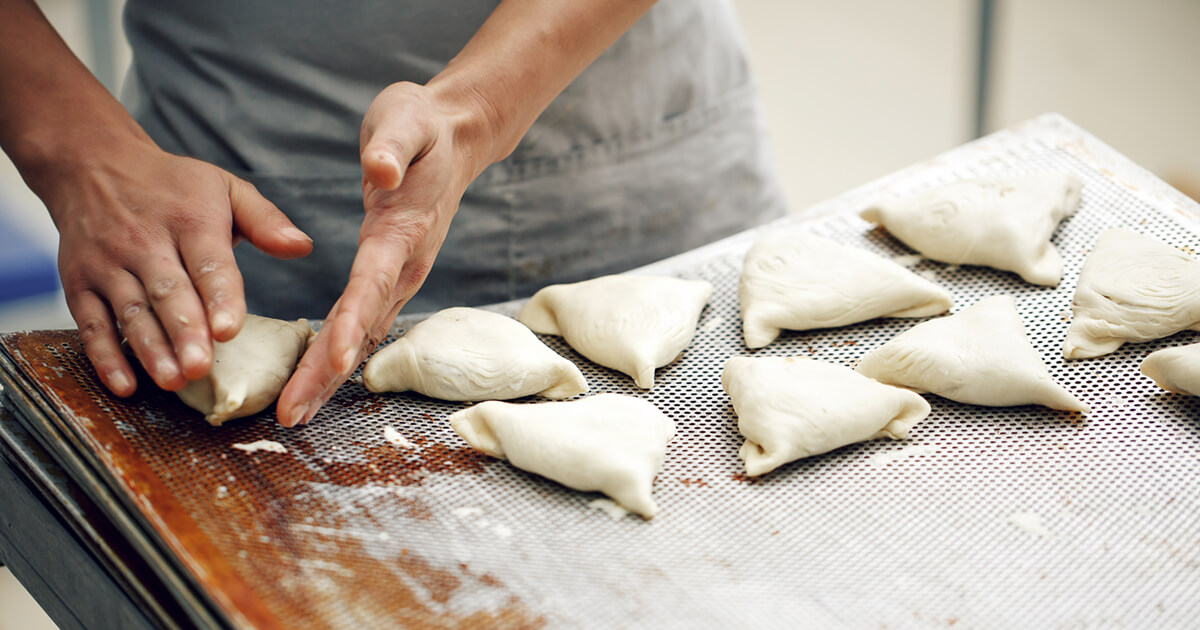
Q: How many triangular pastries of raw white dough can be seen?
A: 10